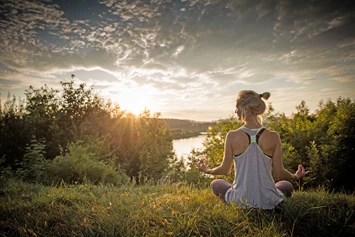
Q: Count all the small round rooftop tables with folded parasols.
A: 0